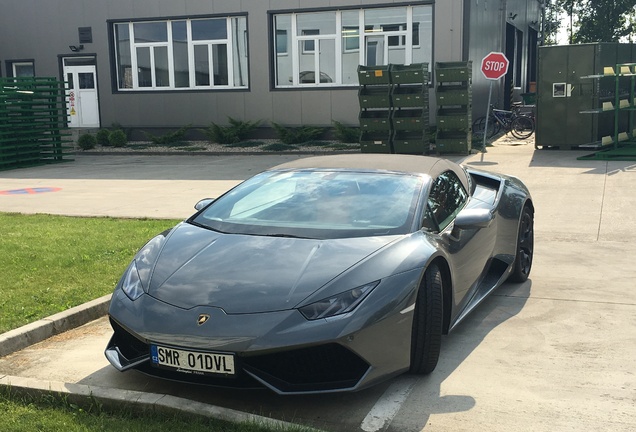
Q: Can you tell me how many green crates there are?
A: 12